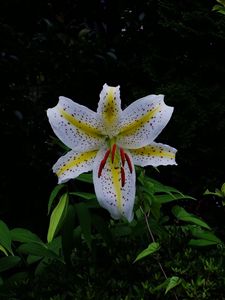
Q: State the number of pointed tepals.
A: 6